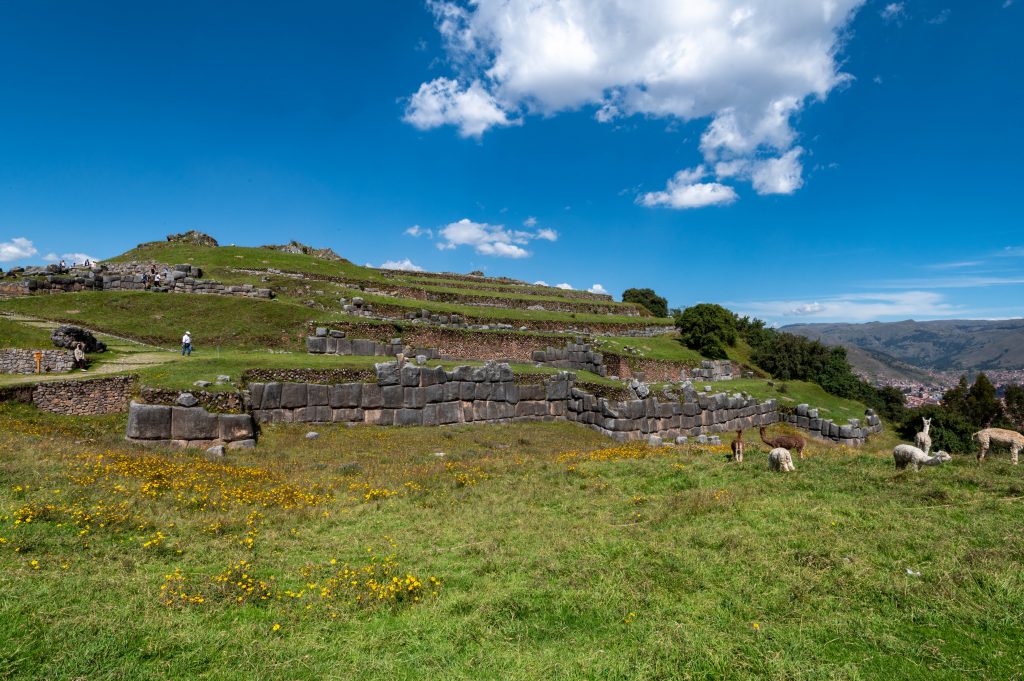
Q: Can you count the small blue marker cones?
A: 0